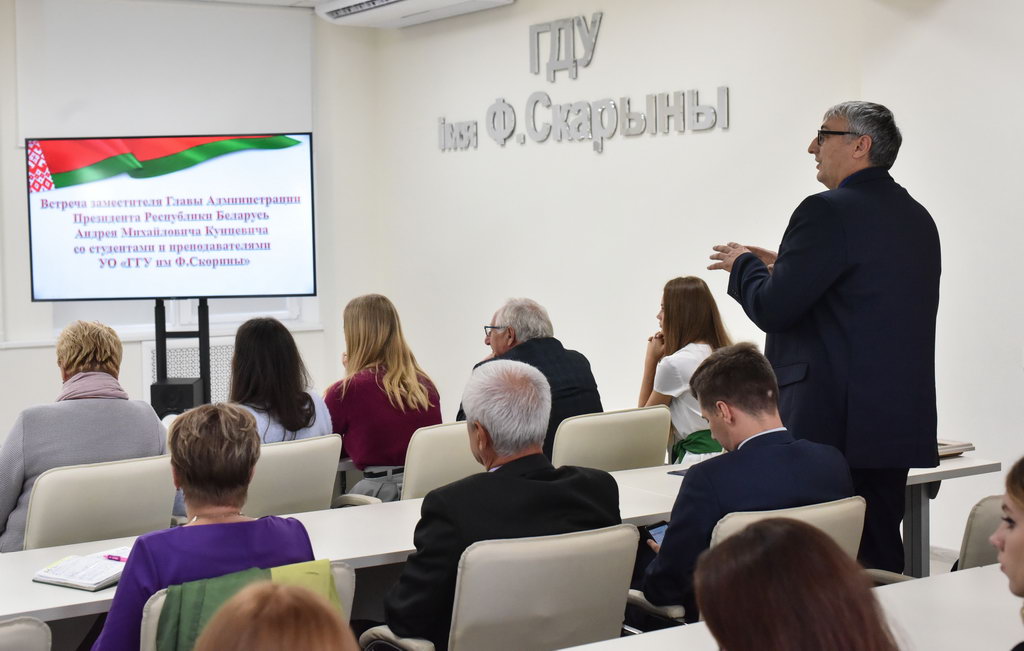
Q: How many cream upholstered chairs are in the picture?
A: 9